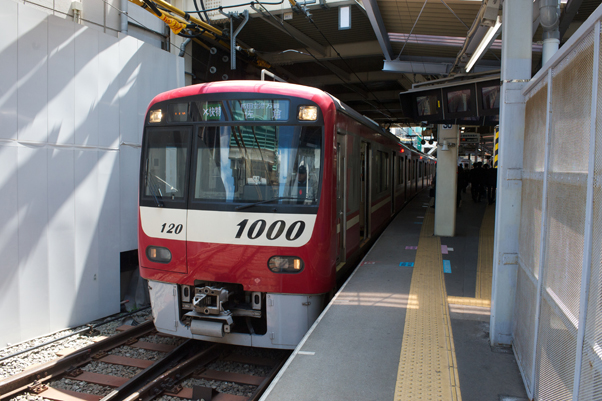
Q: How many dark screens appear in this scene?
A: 3